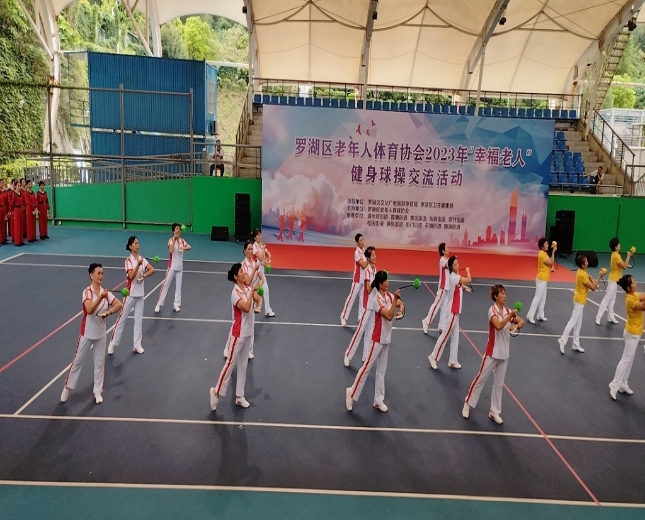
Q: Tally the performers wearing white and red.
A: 12